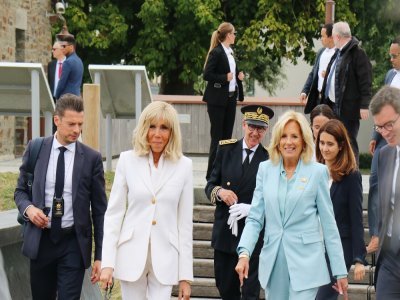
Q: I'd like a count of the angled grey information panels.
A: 2